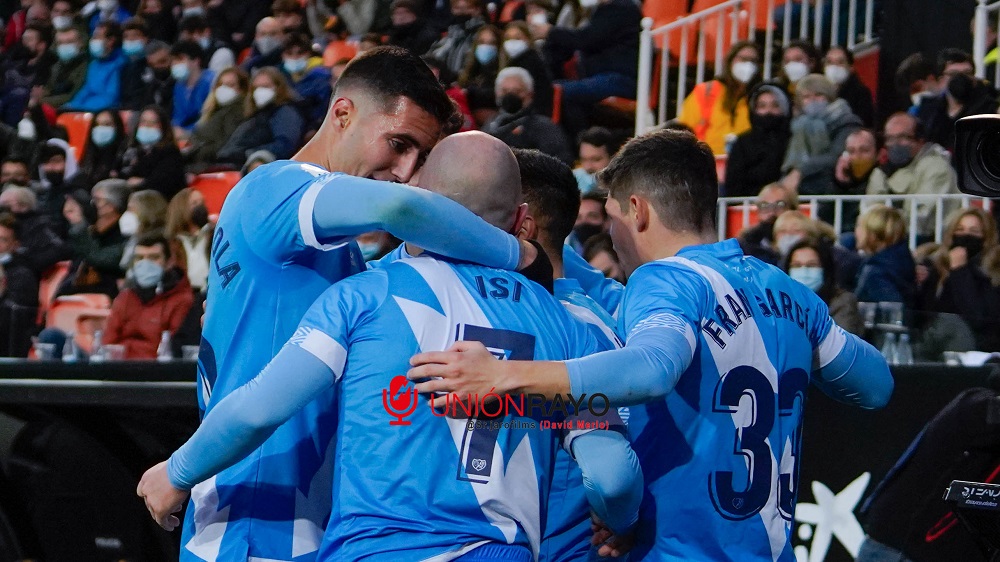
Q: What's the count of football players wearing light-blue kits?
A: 4